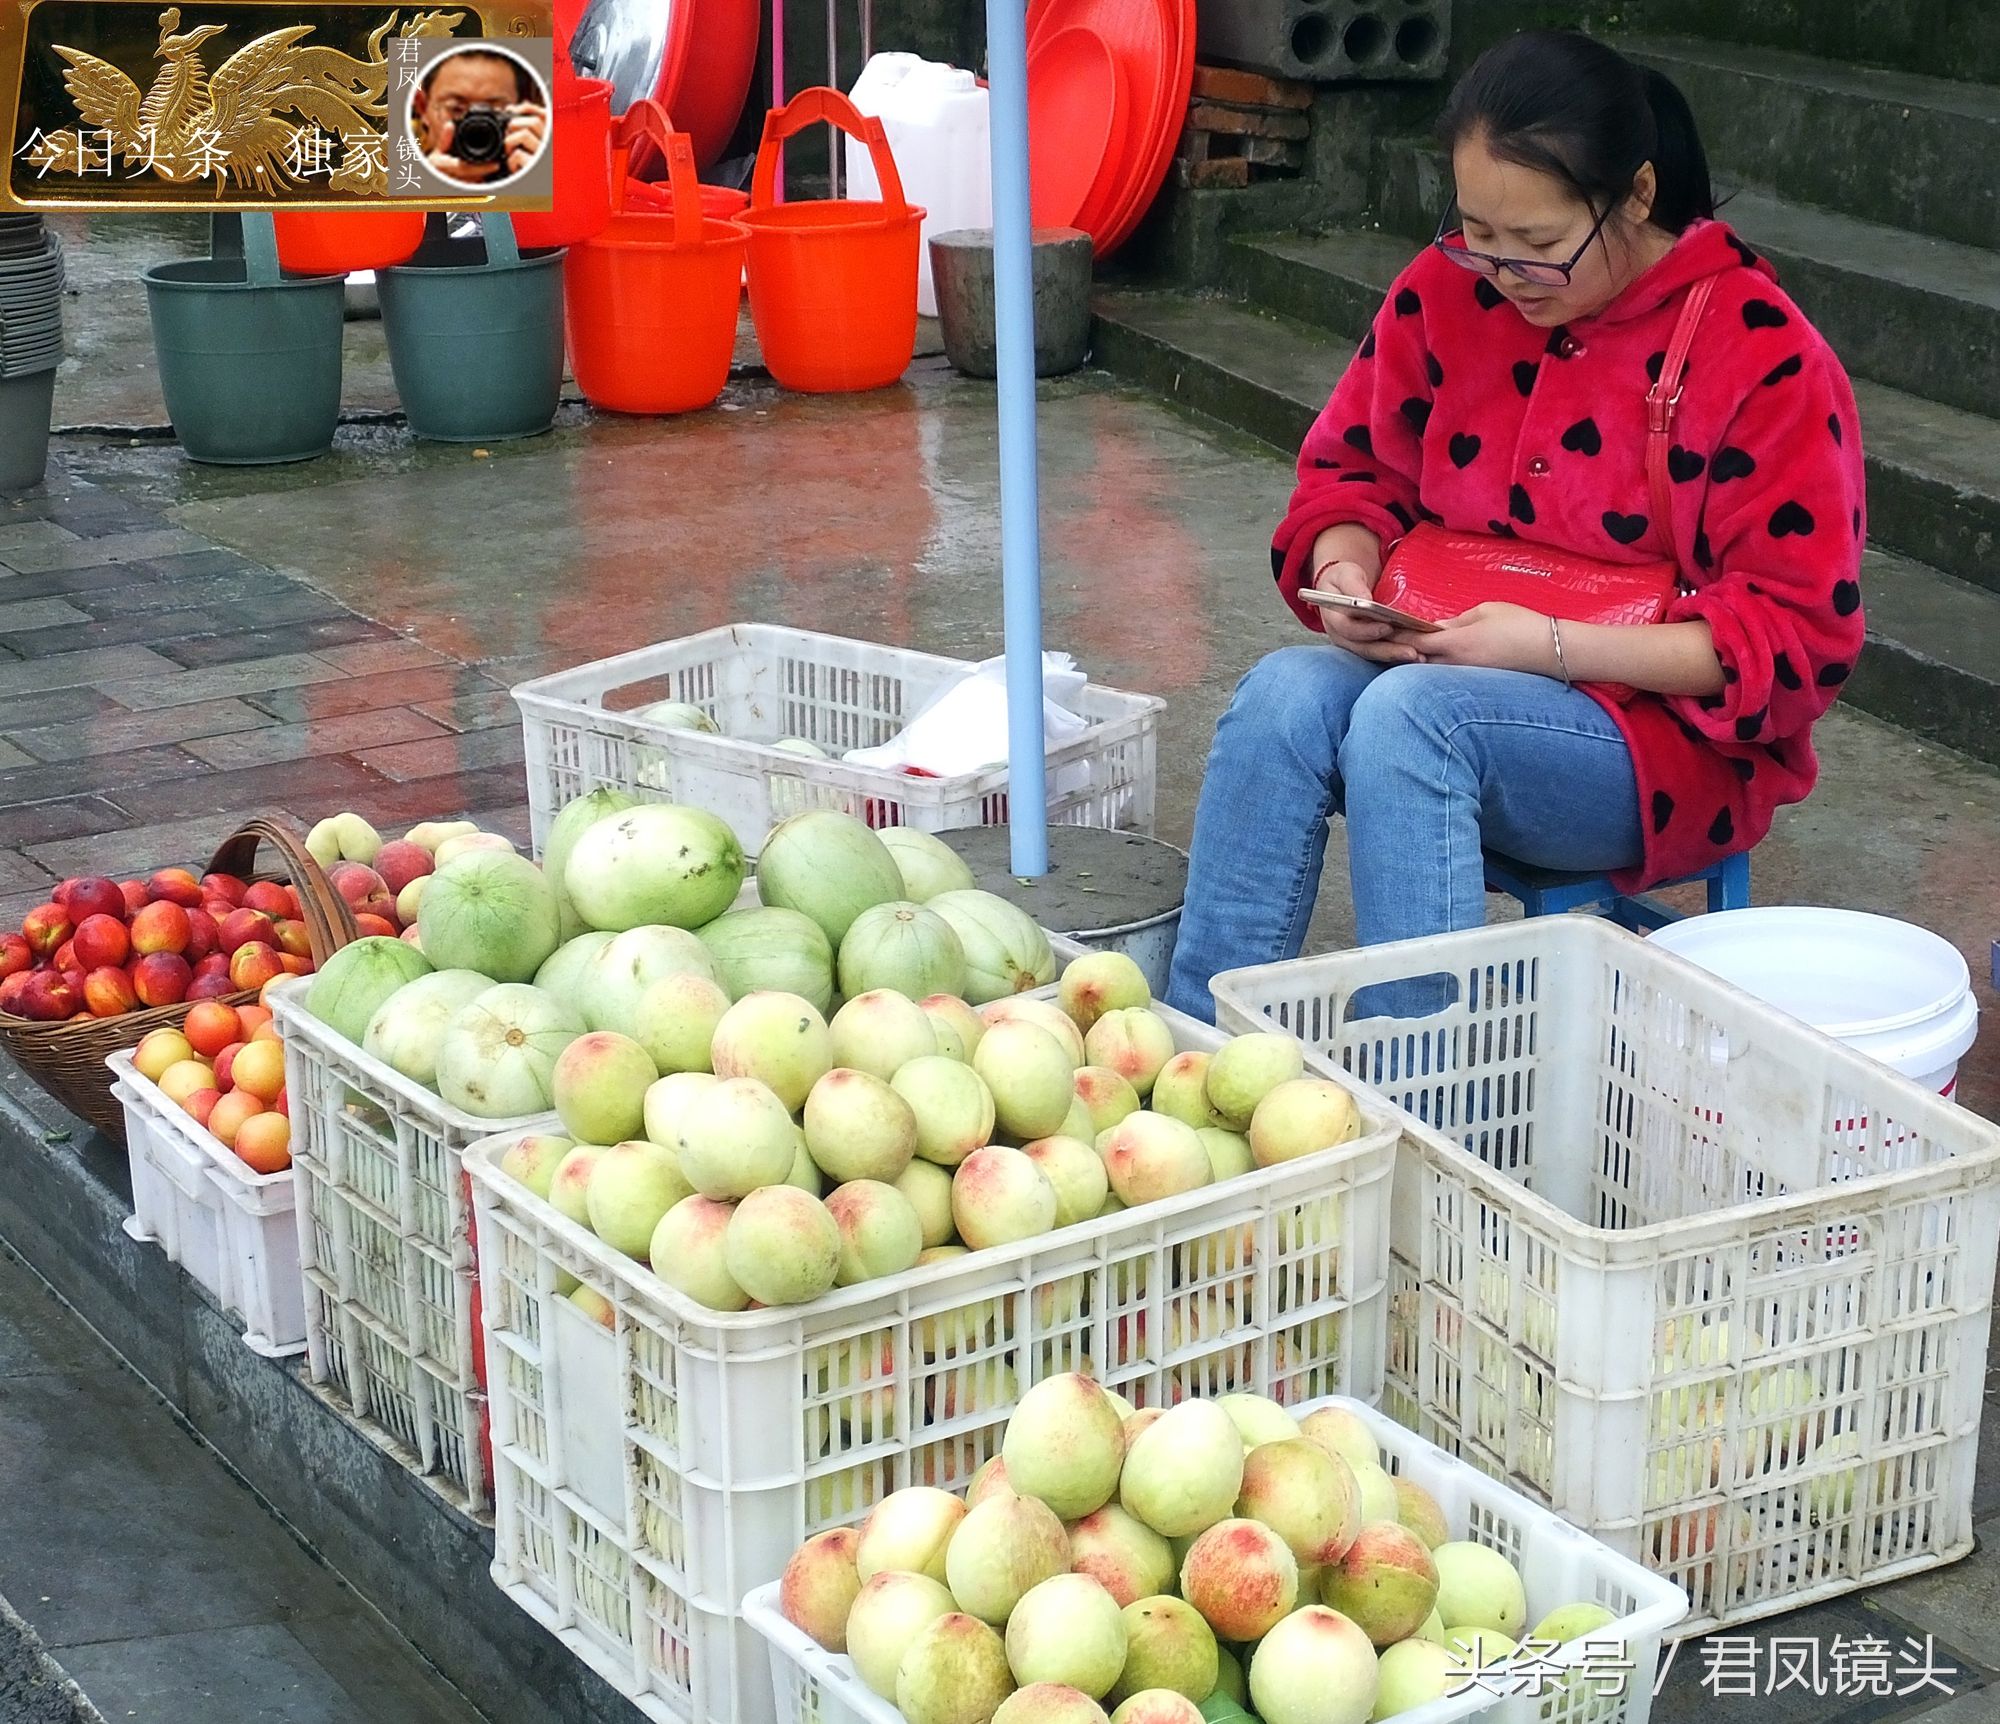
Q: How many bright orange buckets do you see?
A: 4